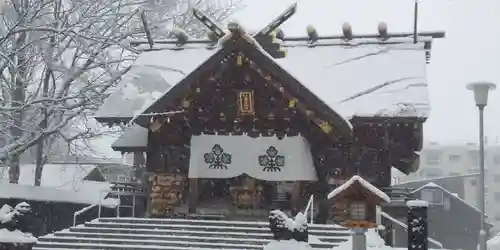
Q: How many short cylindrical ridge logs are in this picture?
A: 6